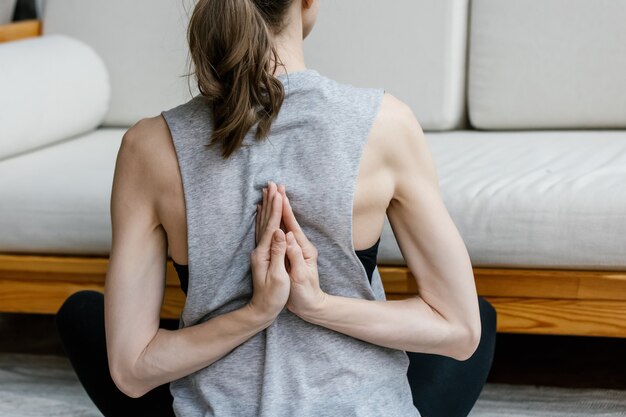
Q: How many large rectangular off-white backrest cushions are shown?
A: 2